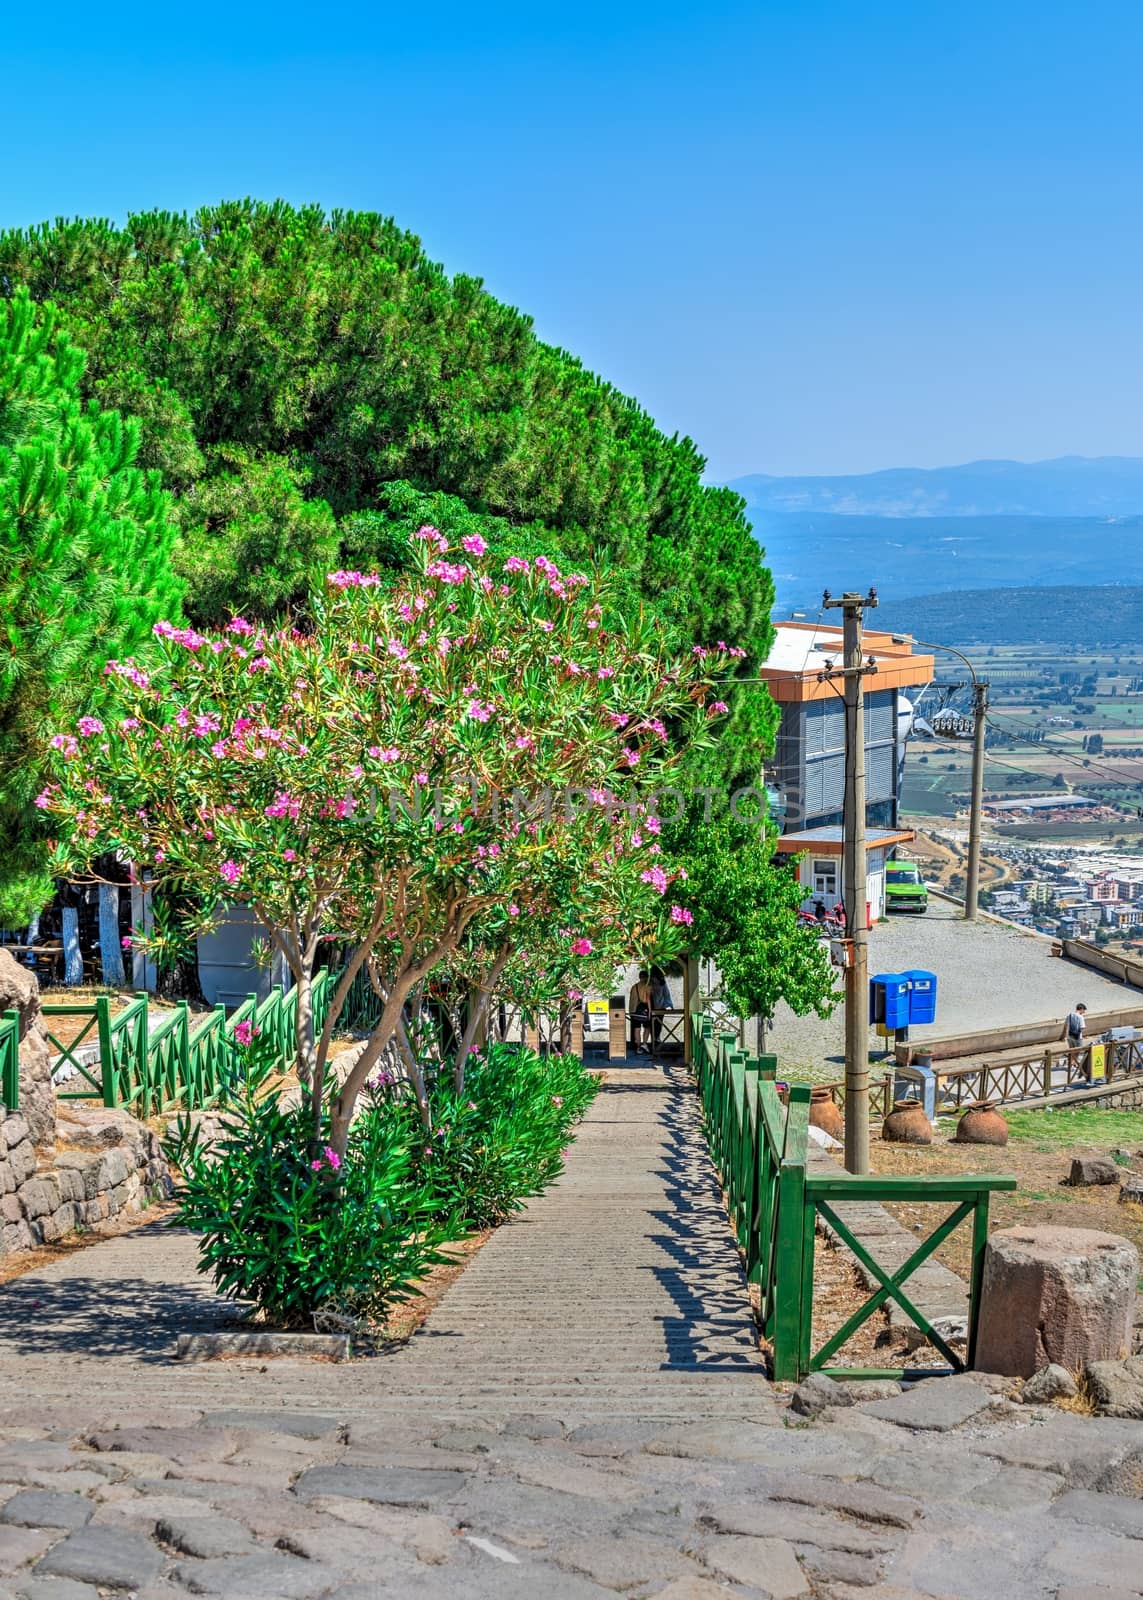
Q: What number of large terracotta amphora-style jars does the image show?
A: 3